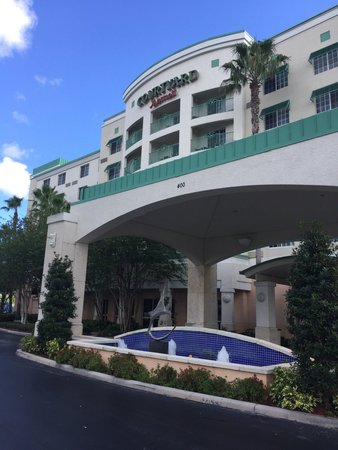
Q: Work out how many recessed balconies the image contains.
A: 6